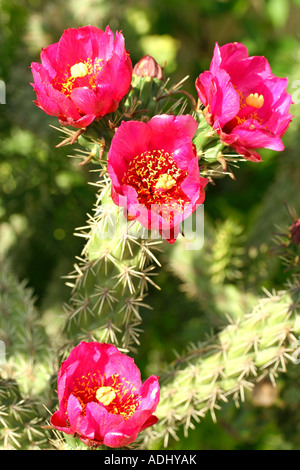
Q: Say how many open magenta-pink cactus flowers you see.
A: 4